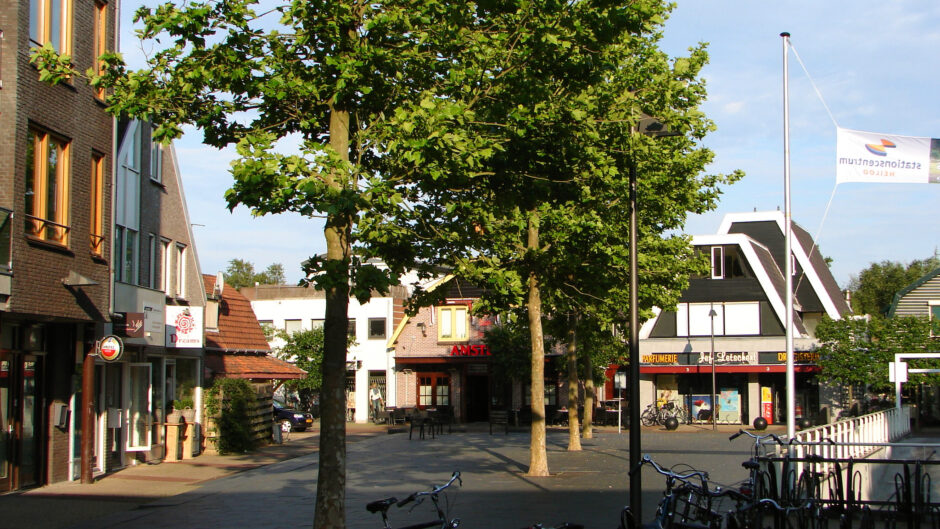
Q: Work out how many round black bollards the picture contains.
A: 3